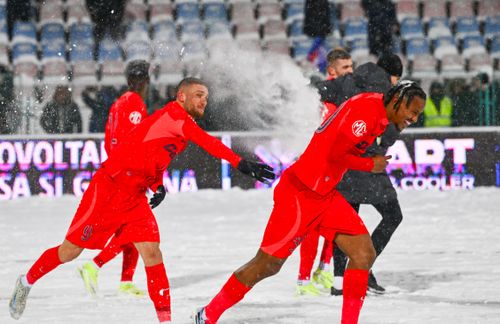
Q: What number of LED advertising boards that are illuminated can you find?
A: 2